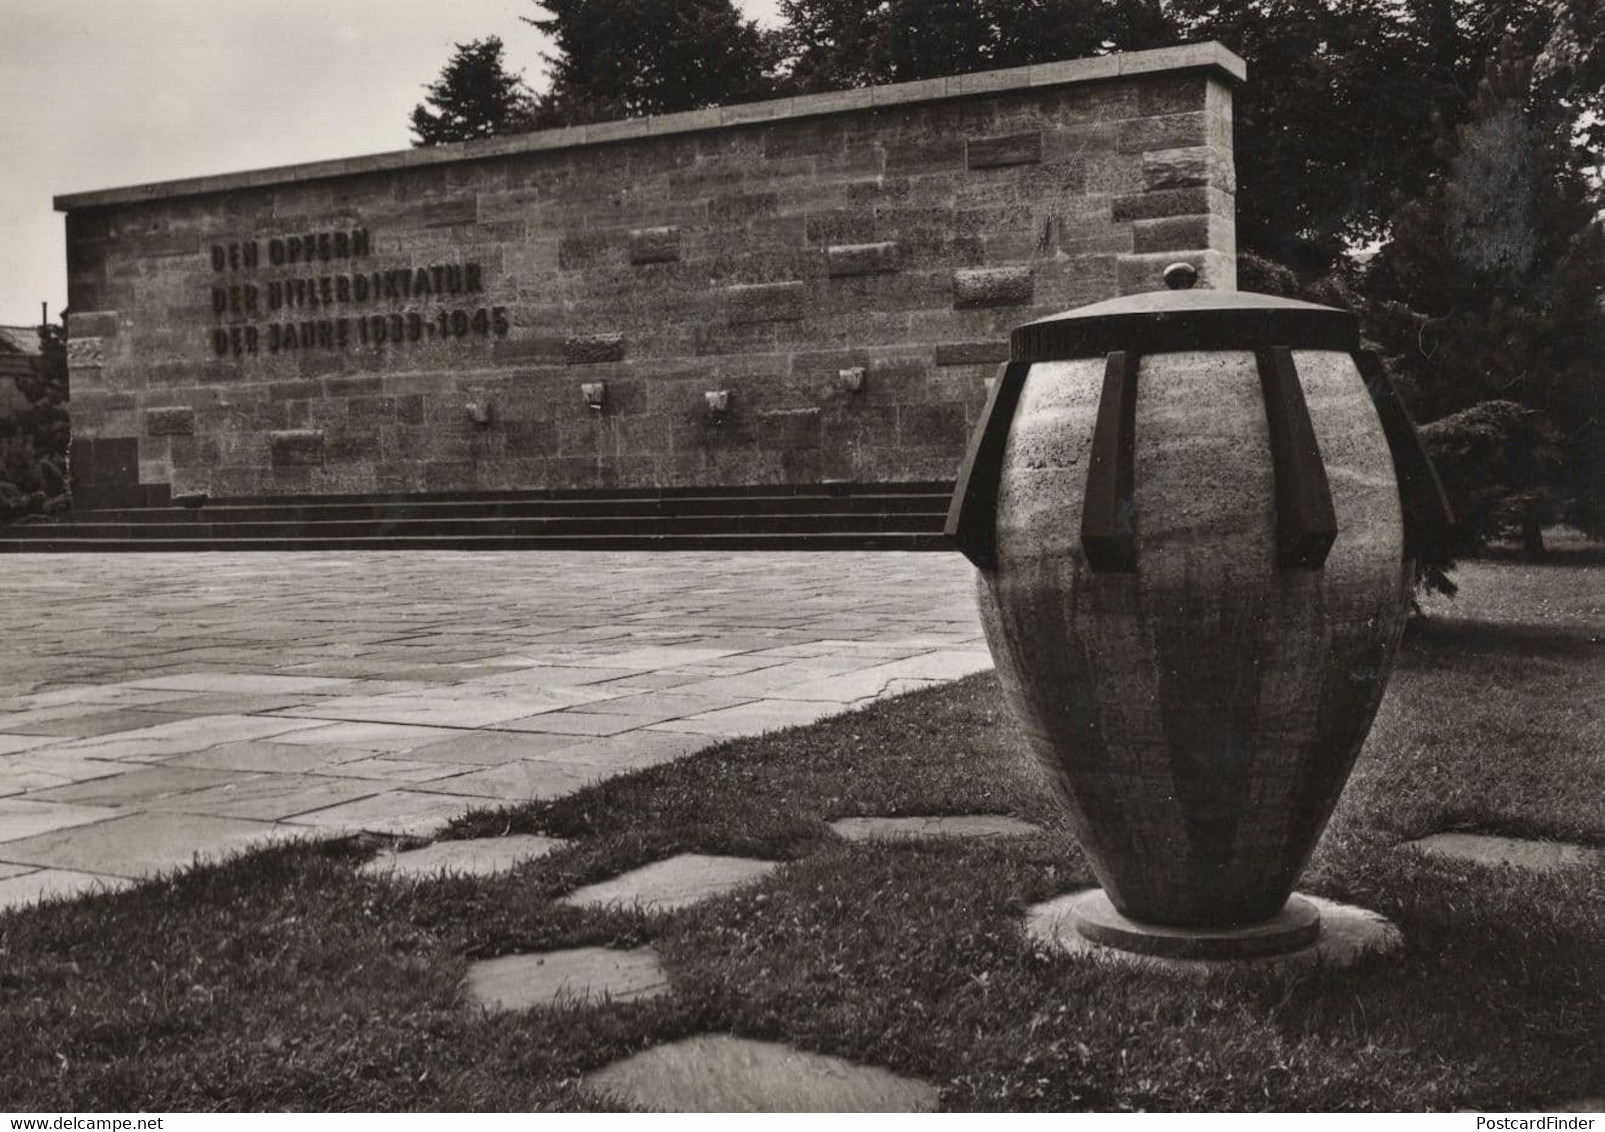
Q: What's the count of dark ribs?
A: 4